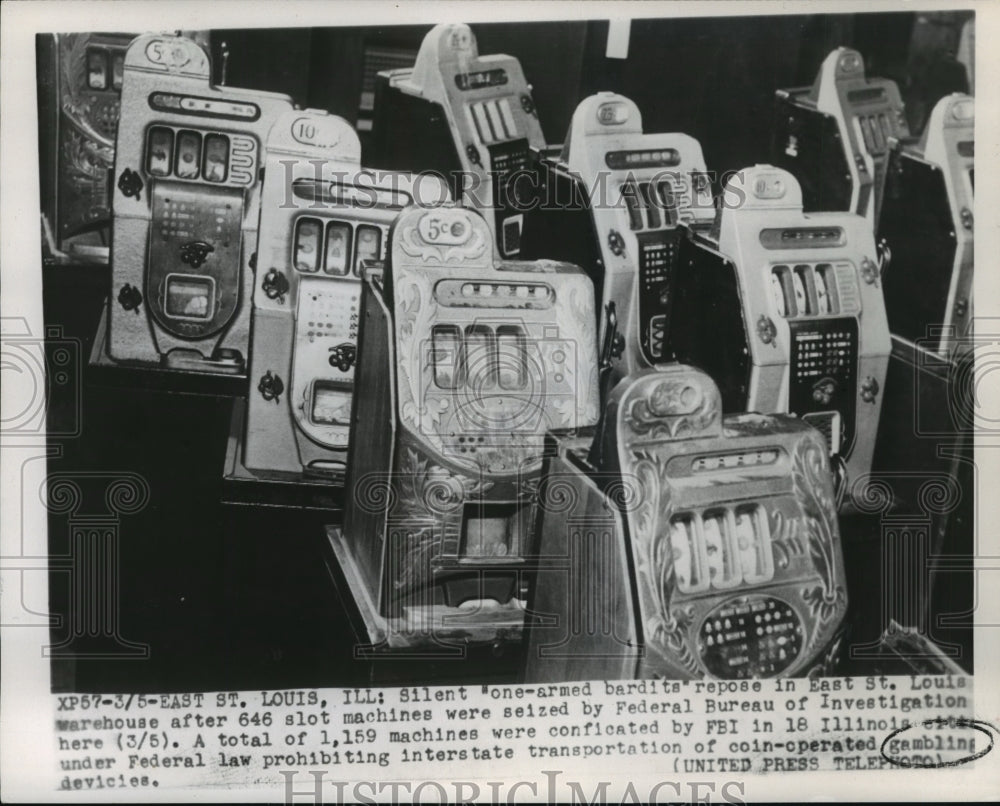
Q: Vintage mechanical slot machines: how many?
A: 10